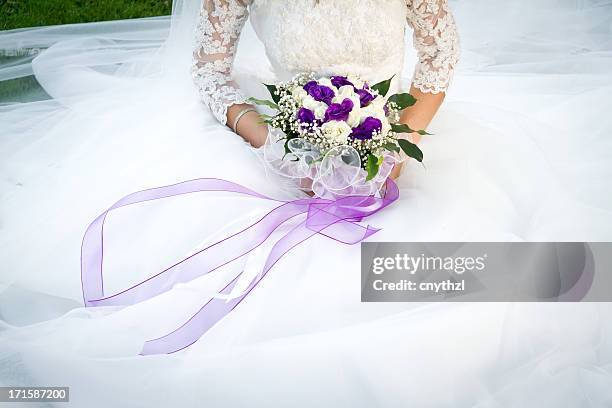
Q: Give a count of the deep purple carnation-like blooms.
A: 6